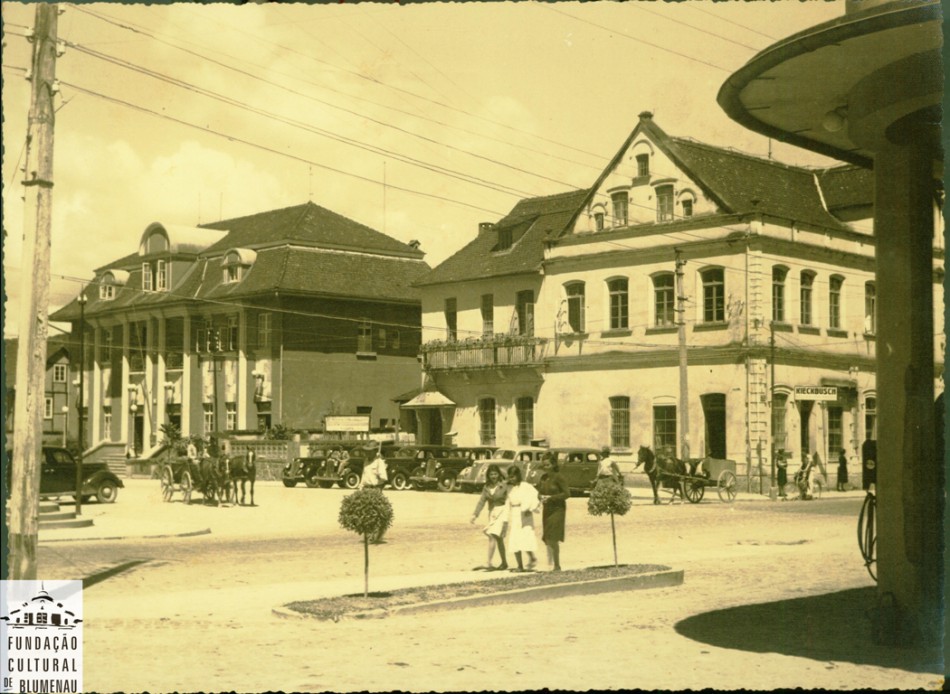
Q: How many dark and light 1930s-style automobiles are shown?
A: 7